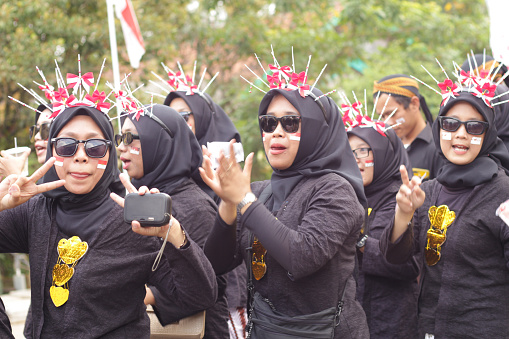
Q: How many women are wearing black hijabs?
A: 7